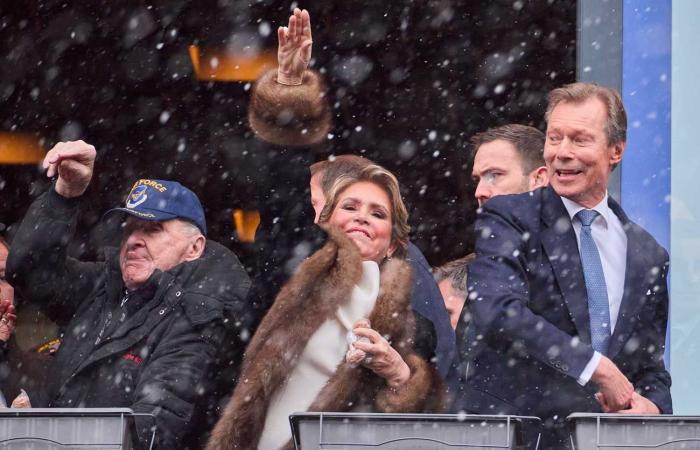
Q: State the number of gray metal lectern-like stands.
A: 3